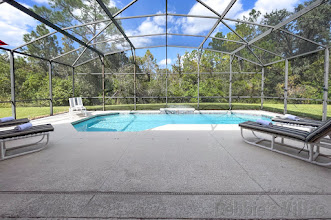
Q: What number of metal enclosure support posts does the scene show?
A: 11